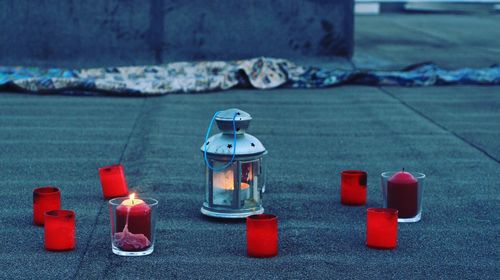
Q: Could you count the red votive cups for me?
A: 6